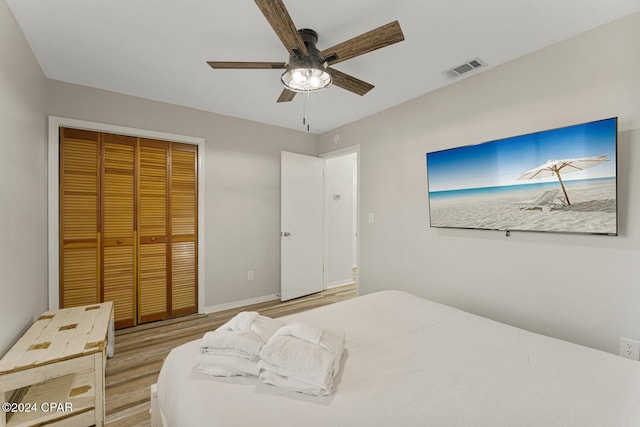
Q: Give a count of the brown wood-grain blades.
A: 5